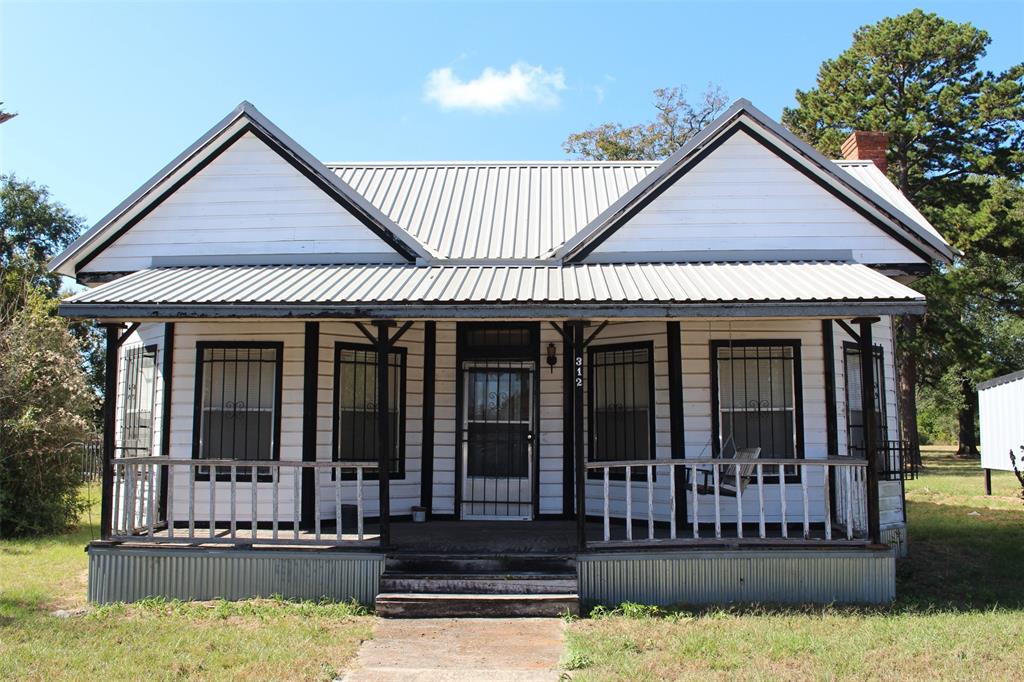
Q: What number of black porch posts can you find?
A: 4